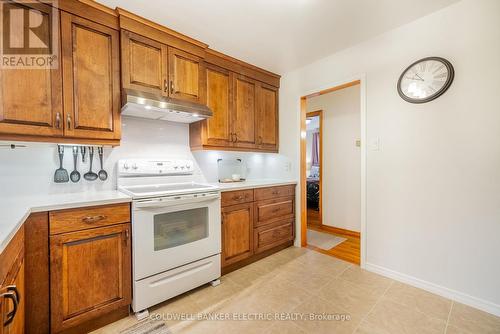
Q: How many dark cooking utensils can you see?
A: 5